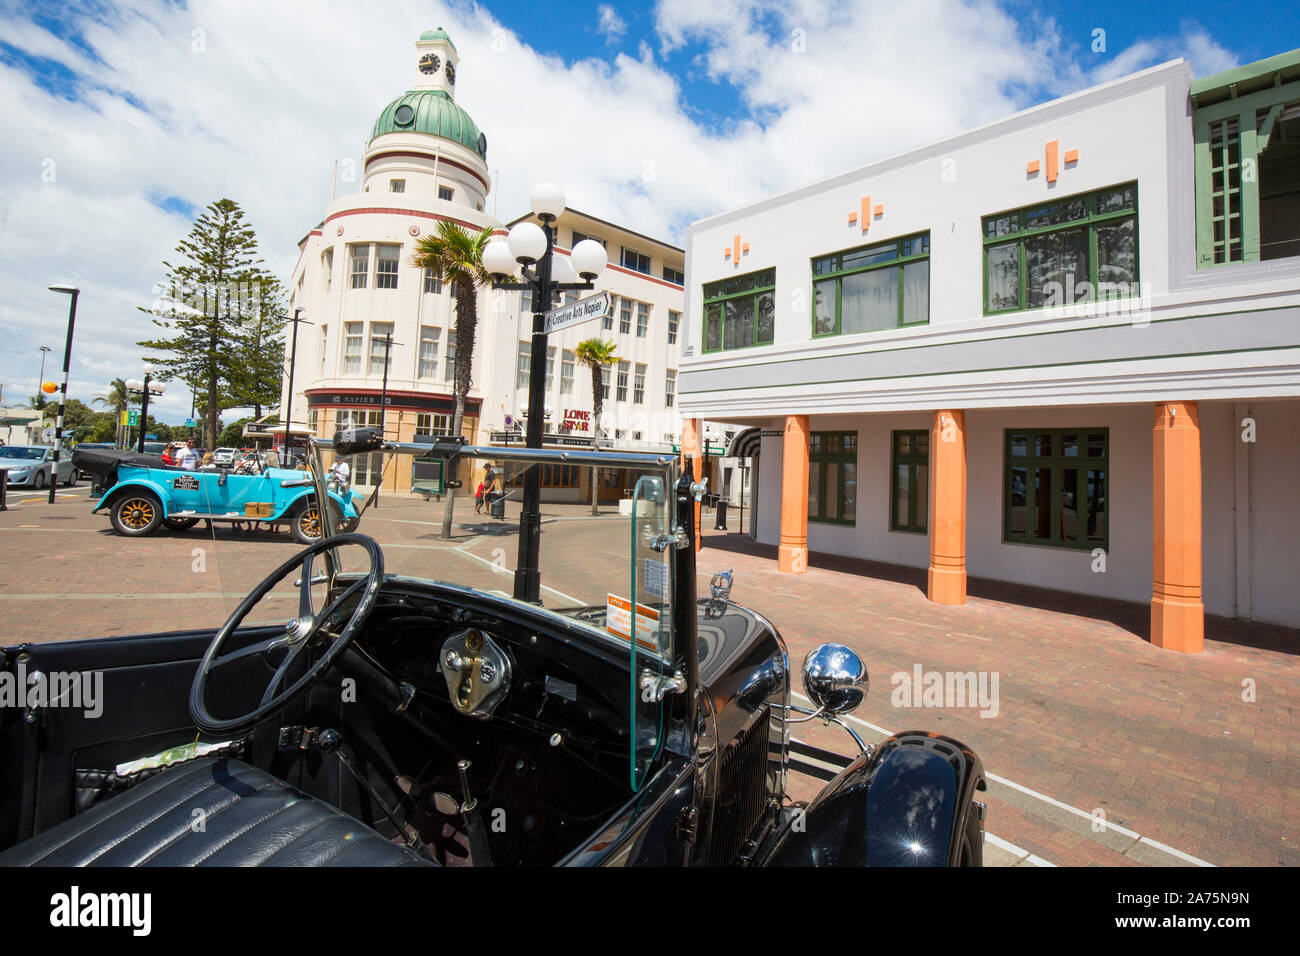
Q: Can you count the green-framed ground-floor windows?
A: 3